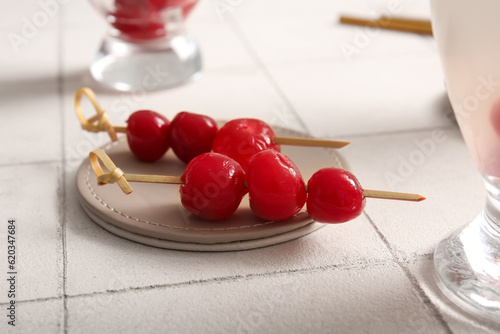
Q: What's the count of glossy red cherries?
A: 6